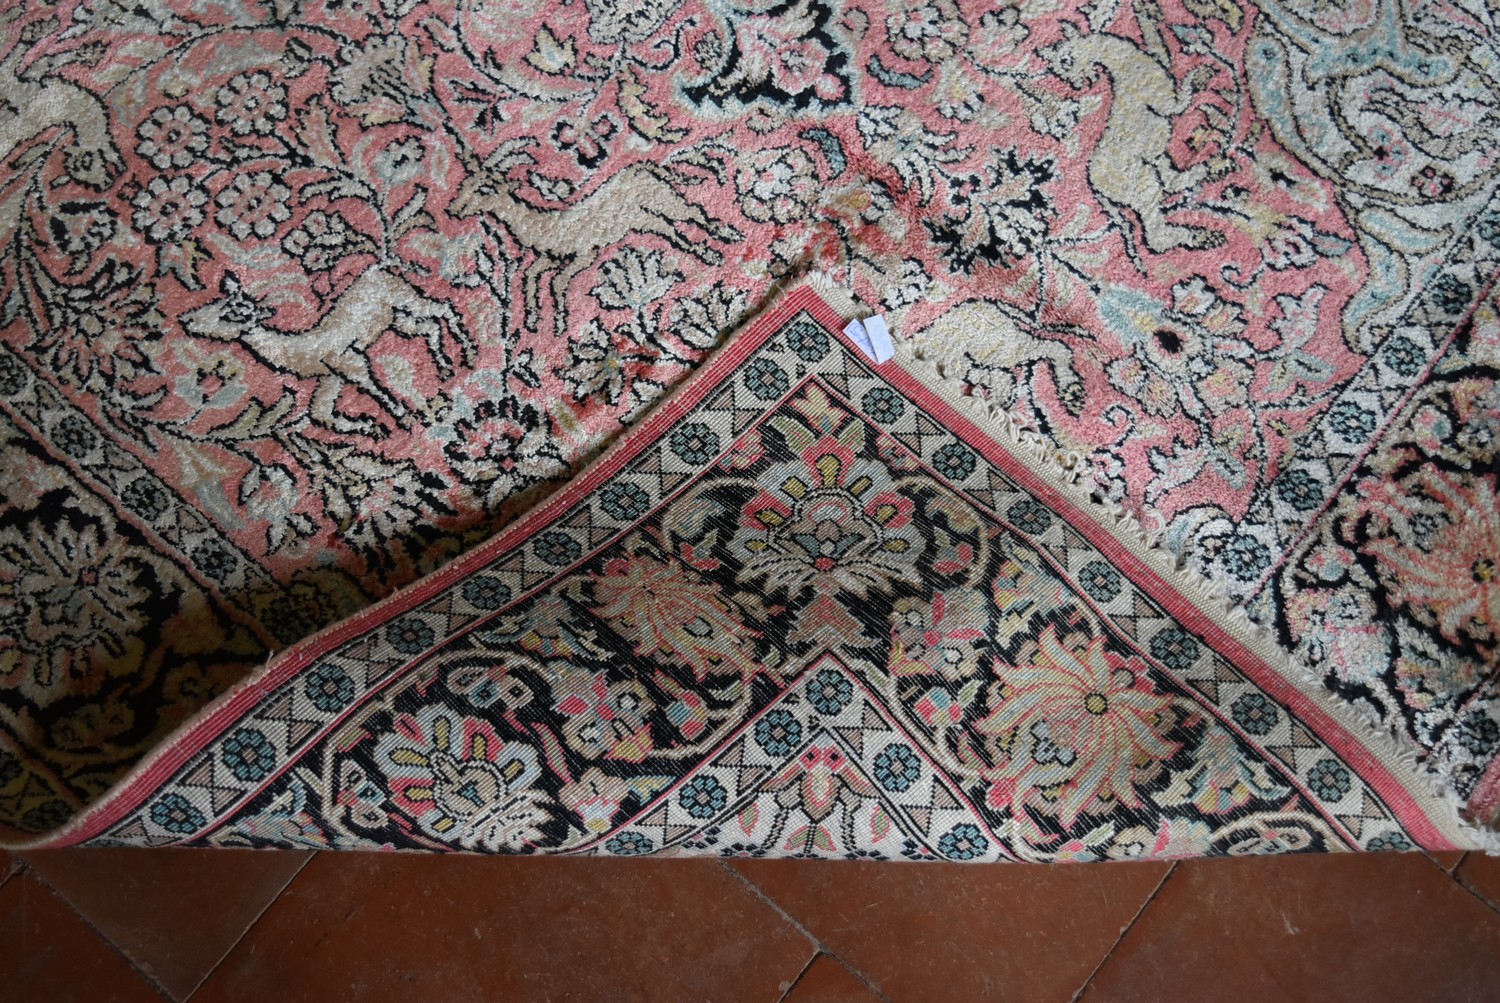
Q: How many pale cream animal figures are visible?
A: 5